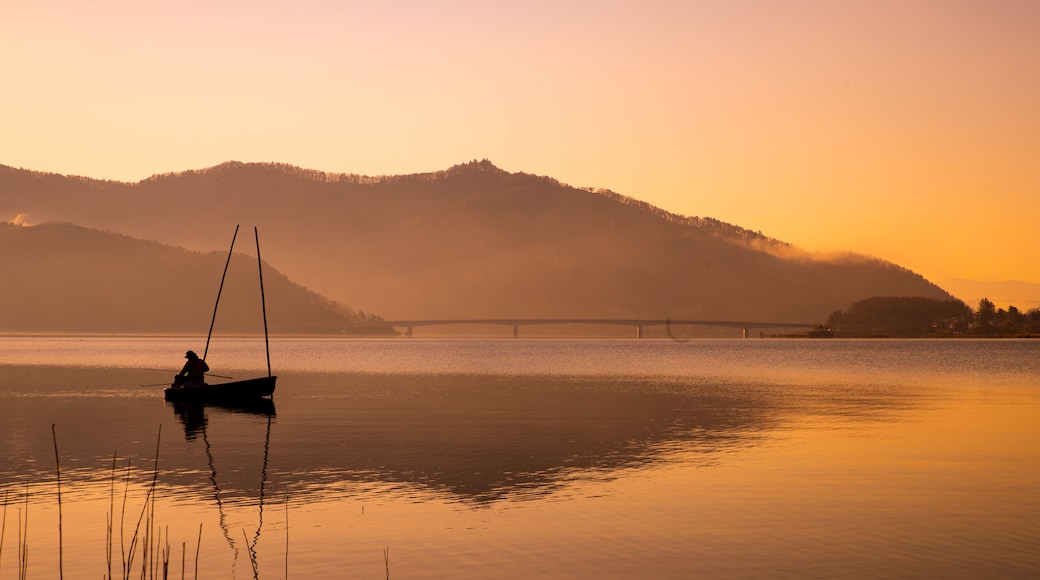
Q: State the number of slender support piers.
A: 4